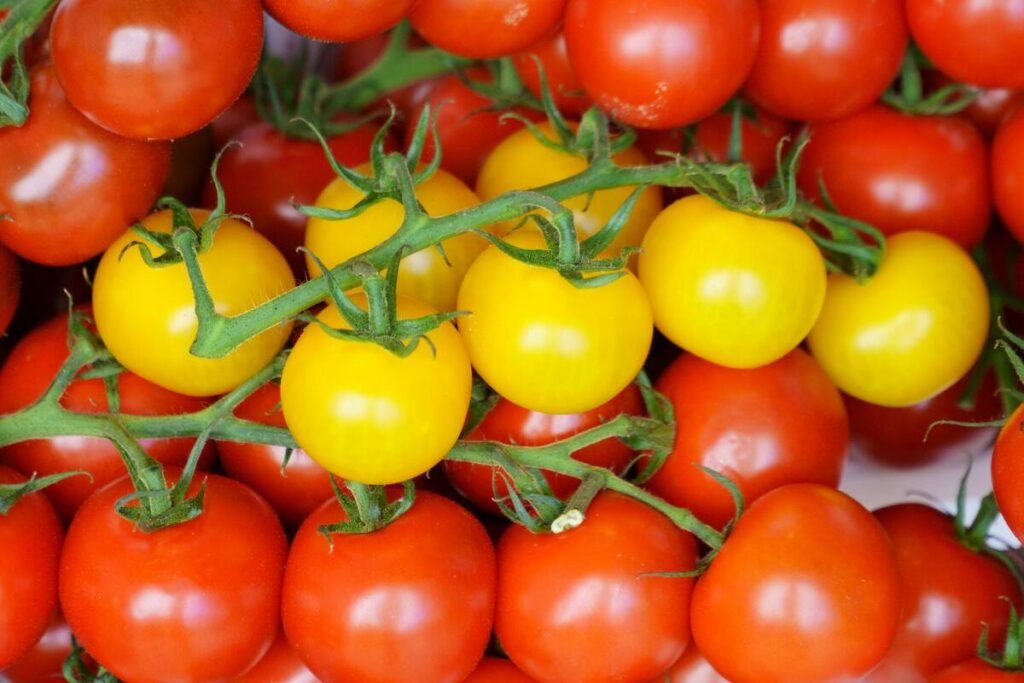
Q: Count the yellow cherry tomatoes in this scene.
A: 7